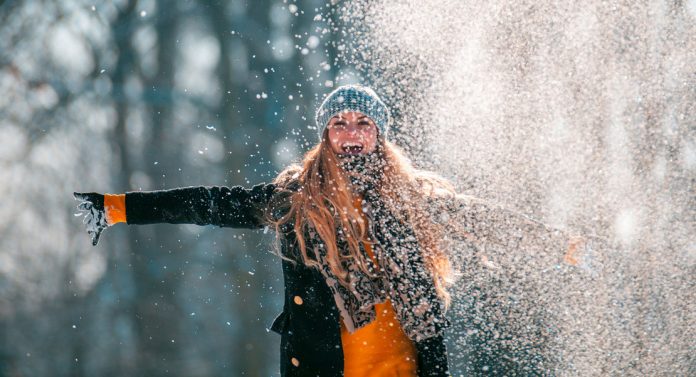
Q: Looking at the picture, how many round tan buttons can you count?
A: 2